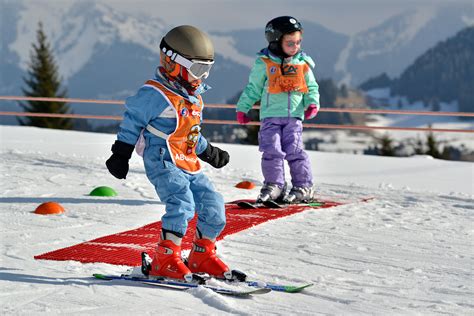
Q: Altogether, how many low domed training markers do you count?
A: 3